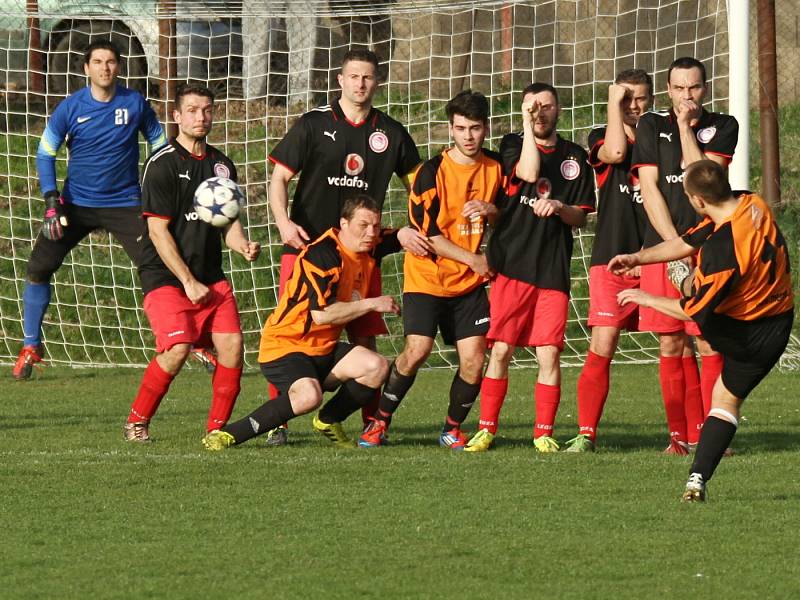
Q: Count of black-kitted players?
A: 5